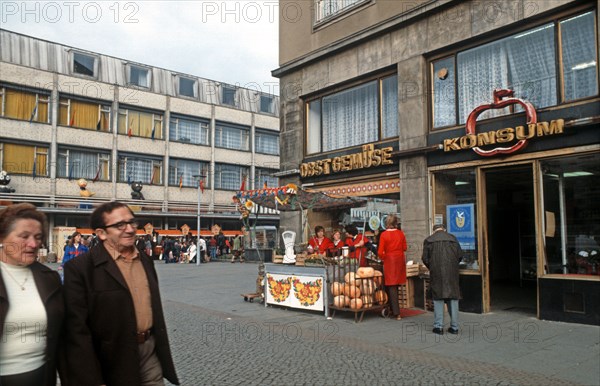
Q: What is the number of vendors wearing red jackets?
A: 4